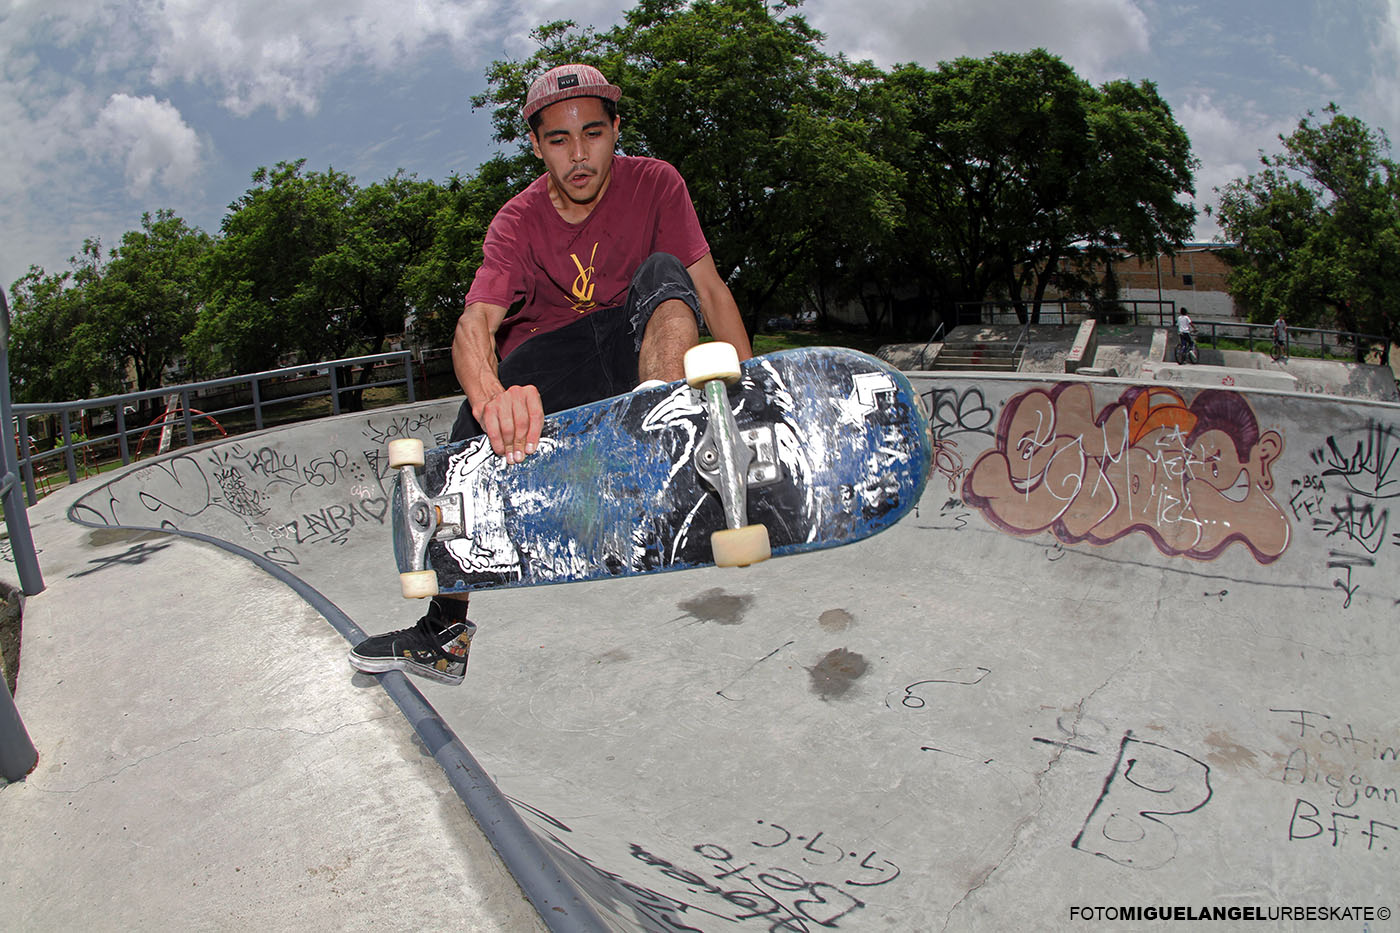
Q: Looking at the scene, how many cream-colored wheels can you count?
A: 4